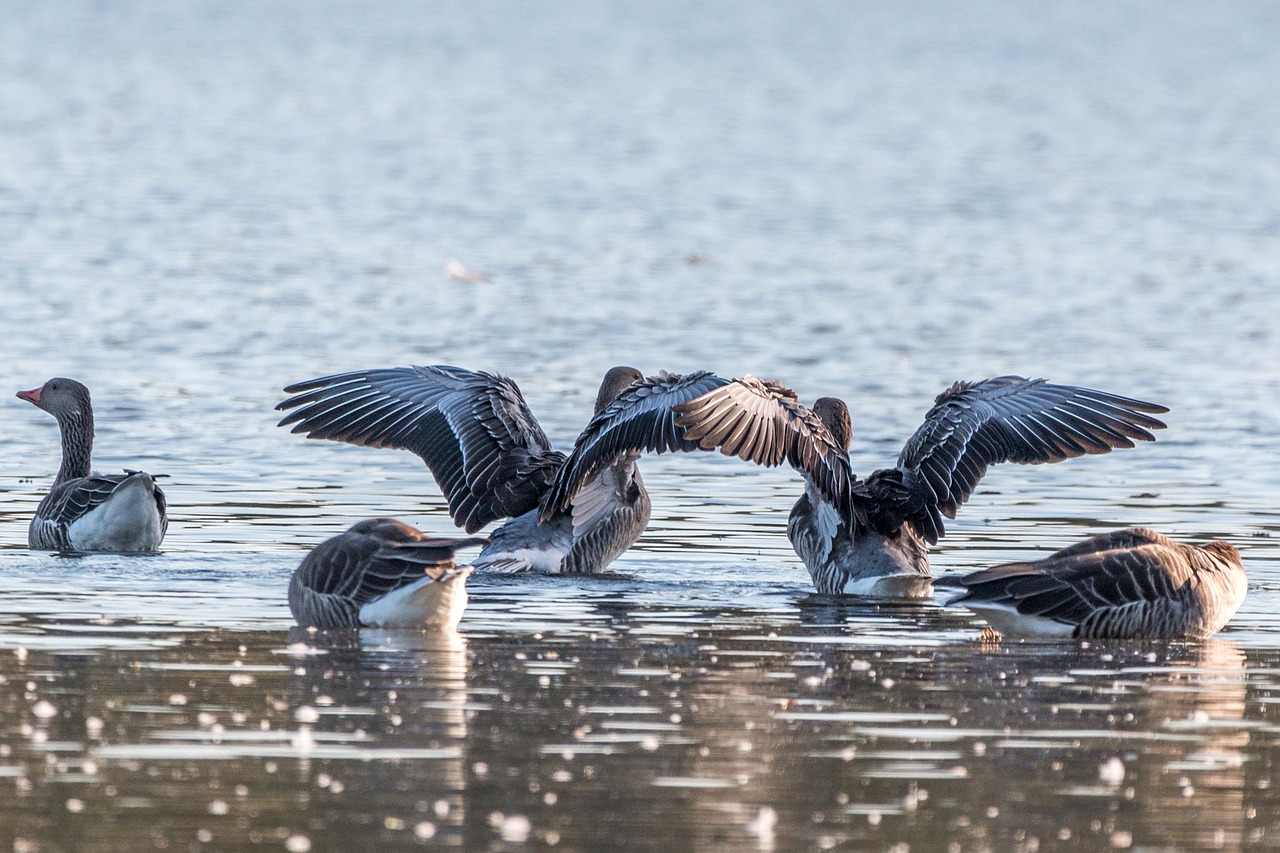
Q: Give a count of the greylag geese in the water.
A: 5